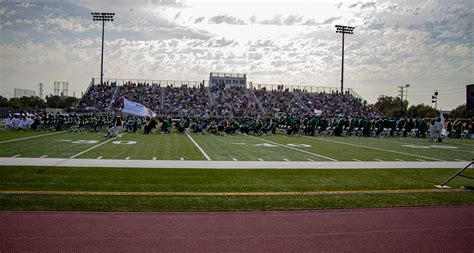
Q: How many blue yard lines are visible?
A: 0